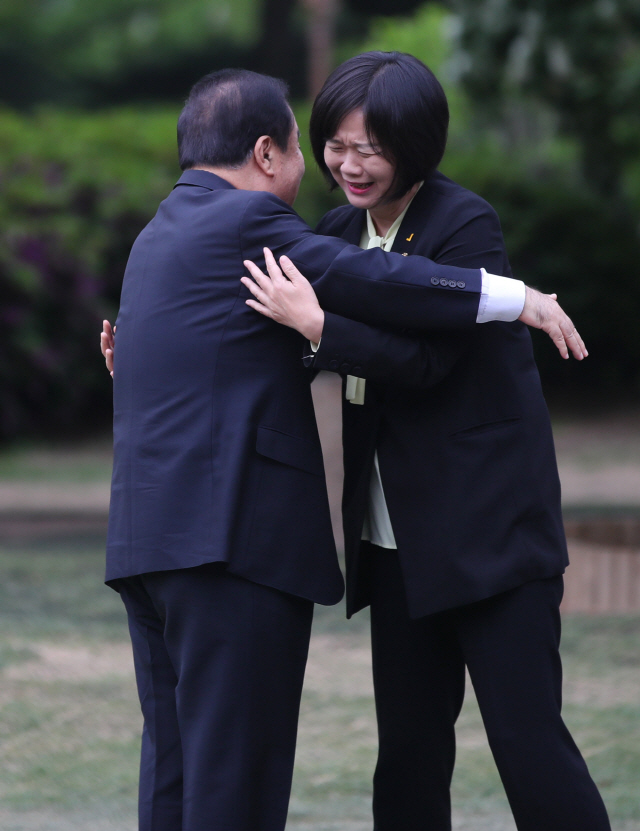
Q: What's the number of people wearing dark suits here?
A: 2